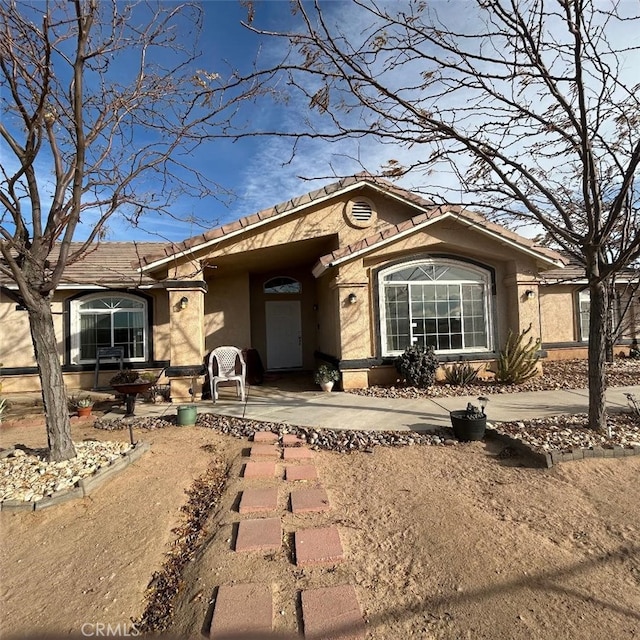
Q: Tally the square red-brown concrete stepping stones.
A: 12